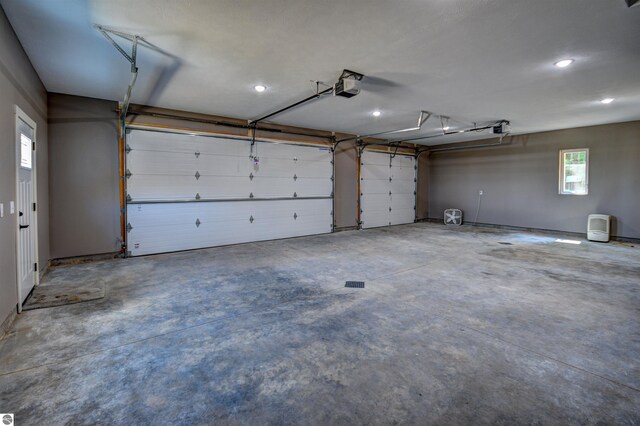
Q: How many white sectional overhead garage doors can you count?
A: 2